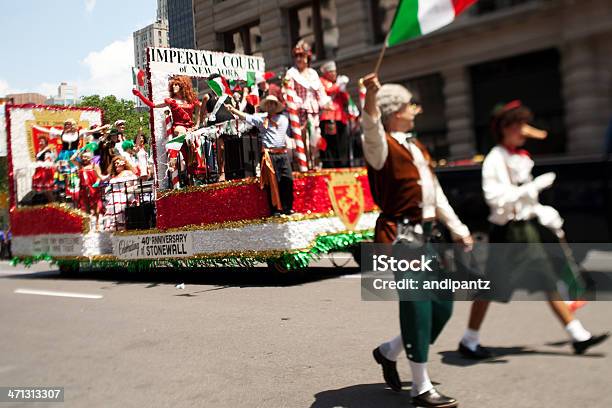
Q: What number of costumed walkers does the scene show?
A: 2